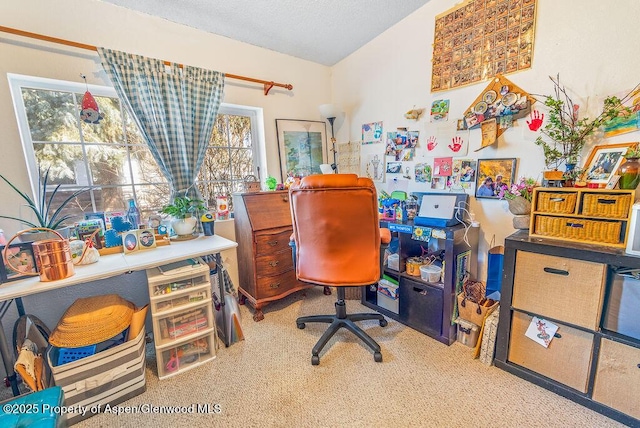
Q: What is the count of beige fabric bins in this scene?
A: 3